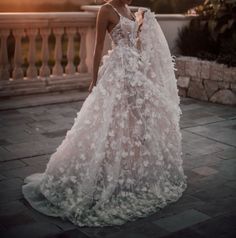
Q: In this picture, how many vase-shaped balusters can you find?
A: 7